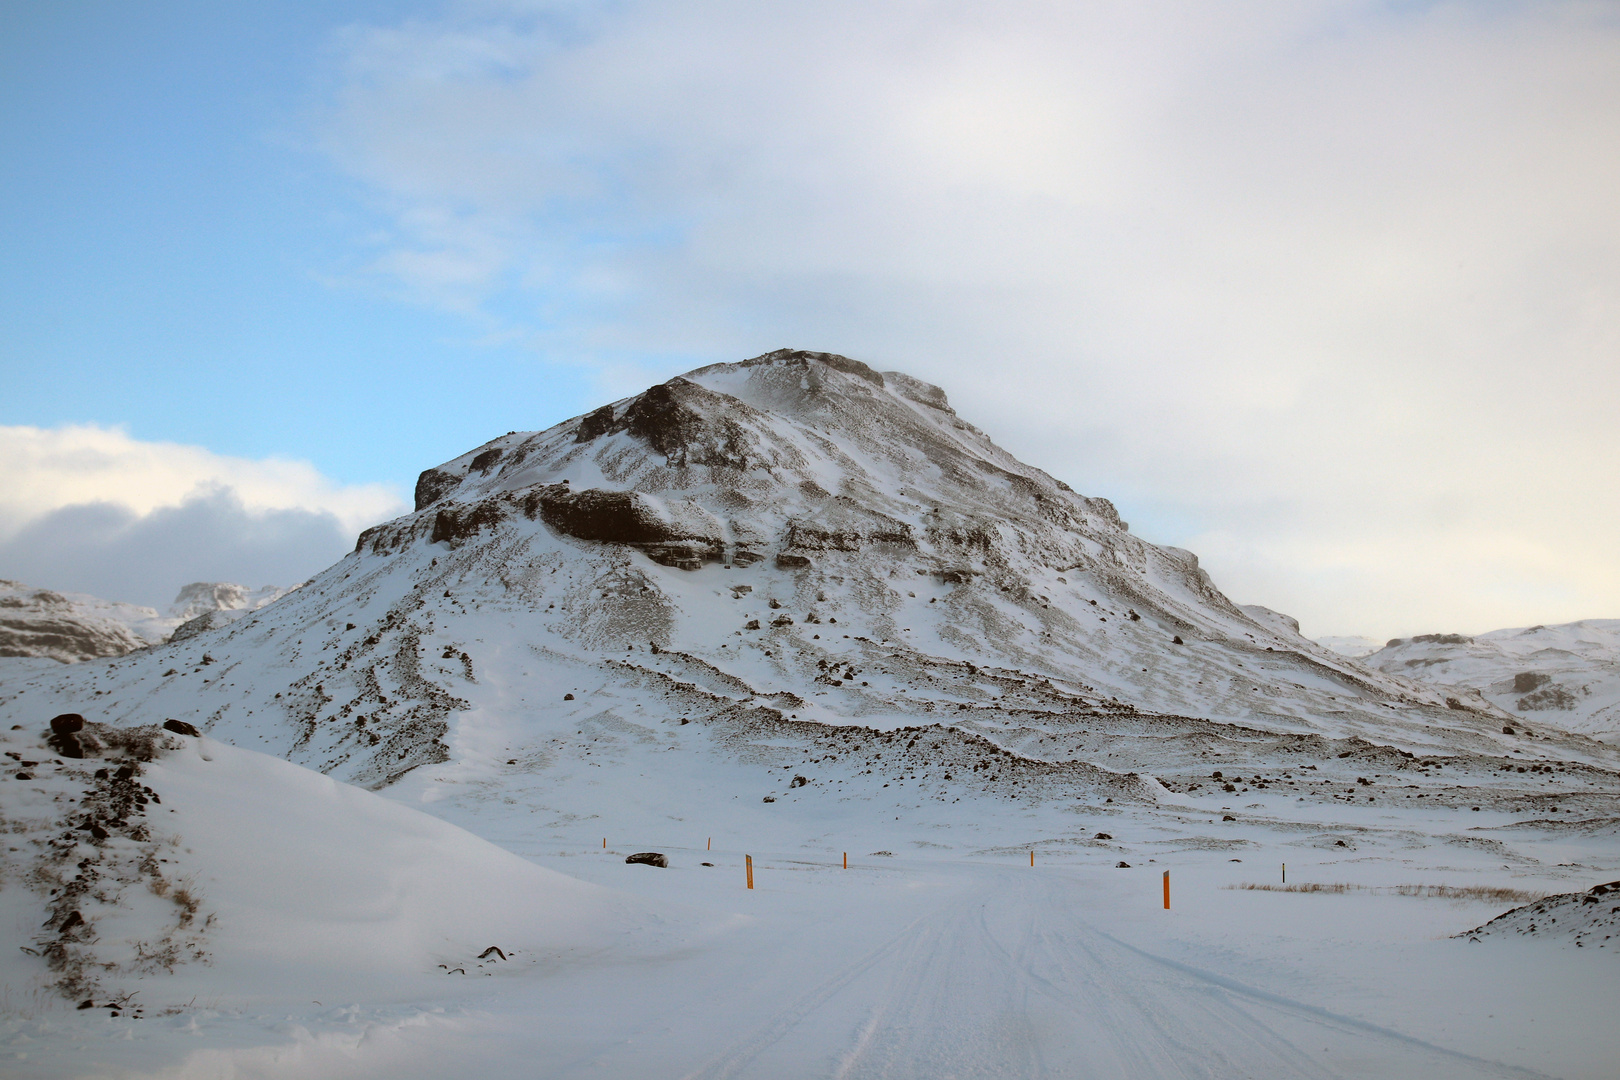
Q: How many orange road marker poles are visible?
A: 6